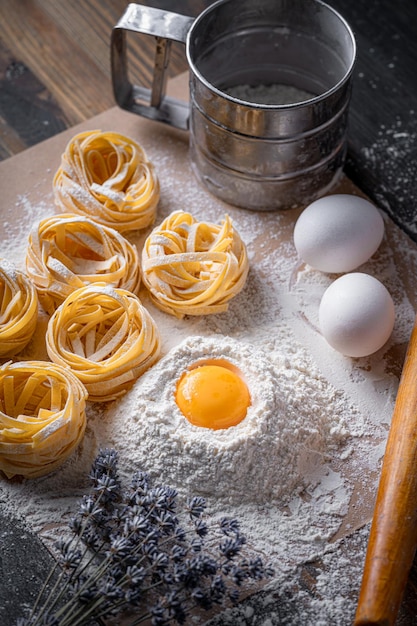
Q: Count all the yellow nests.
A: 6